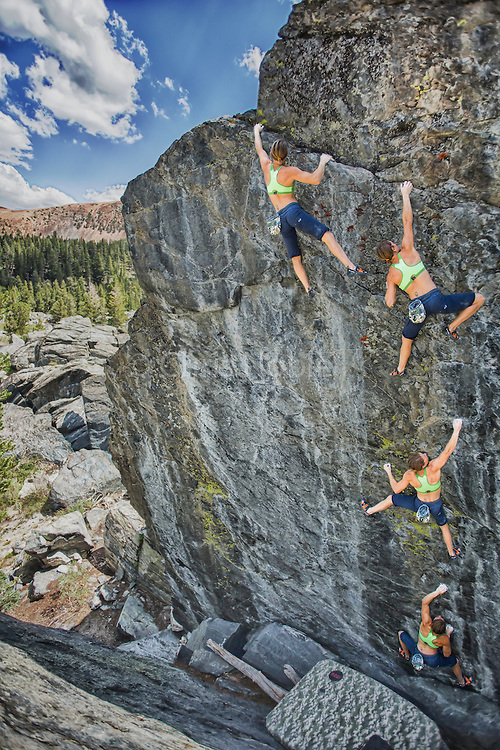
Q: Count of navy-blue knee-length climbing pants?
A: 4